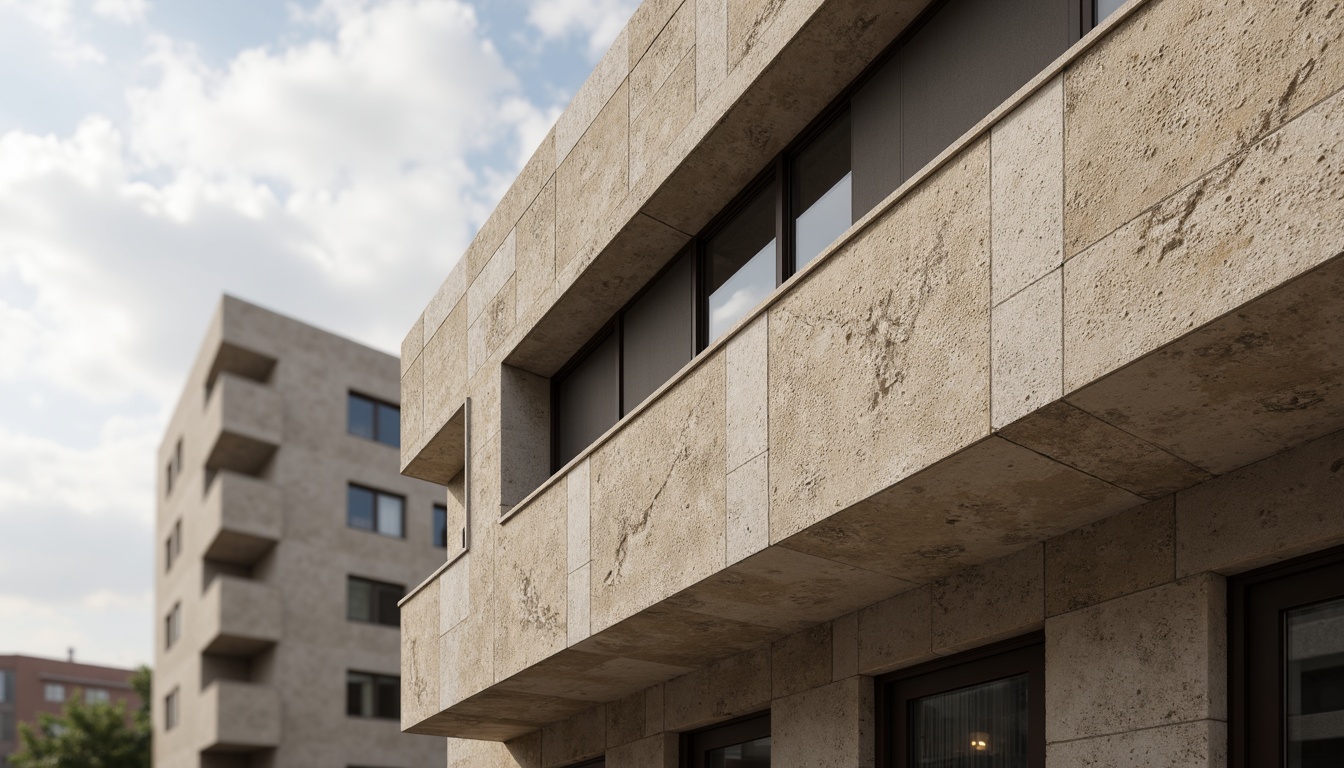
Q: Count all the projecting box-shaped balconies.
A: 4